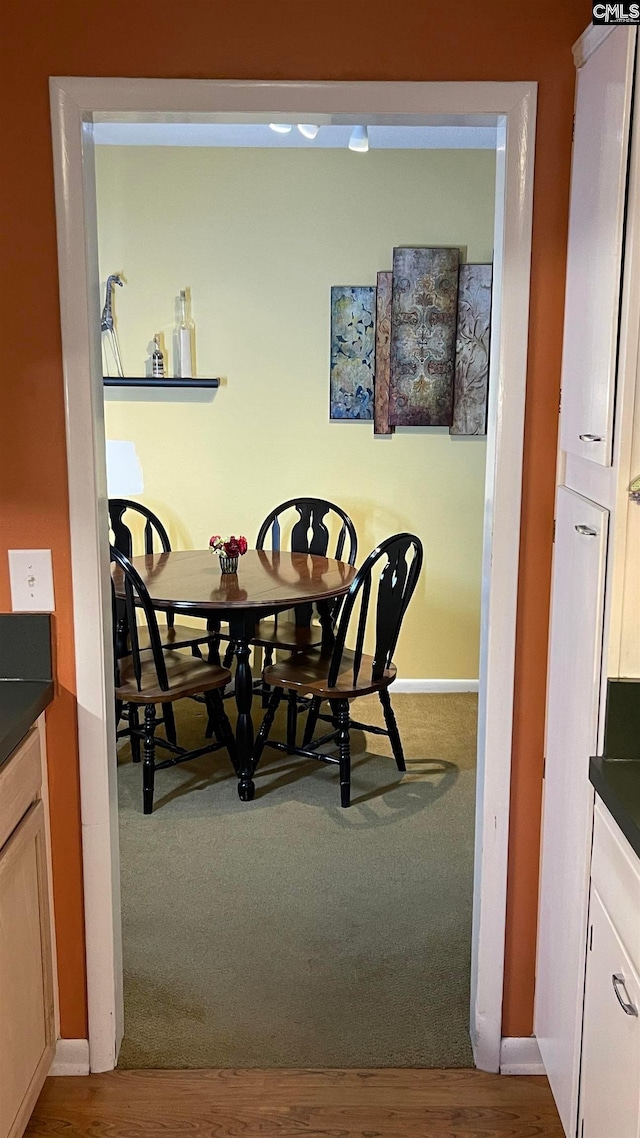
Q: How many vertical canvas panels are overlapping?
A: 4